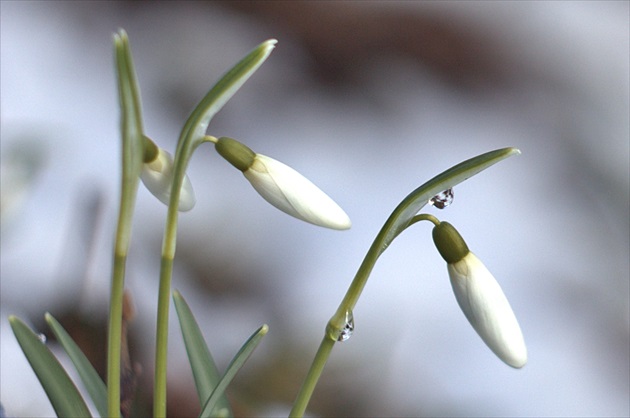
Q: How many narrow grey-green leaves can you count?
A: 4